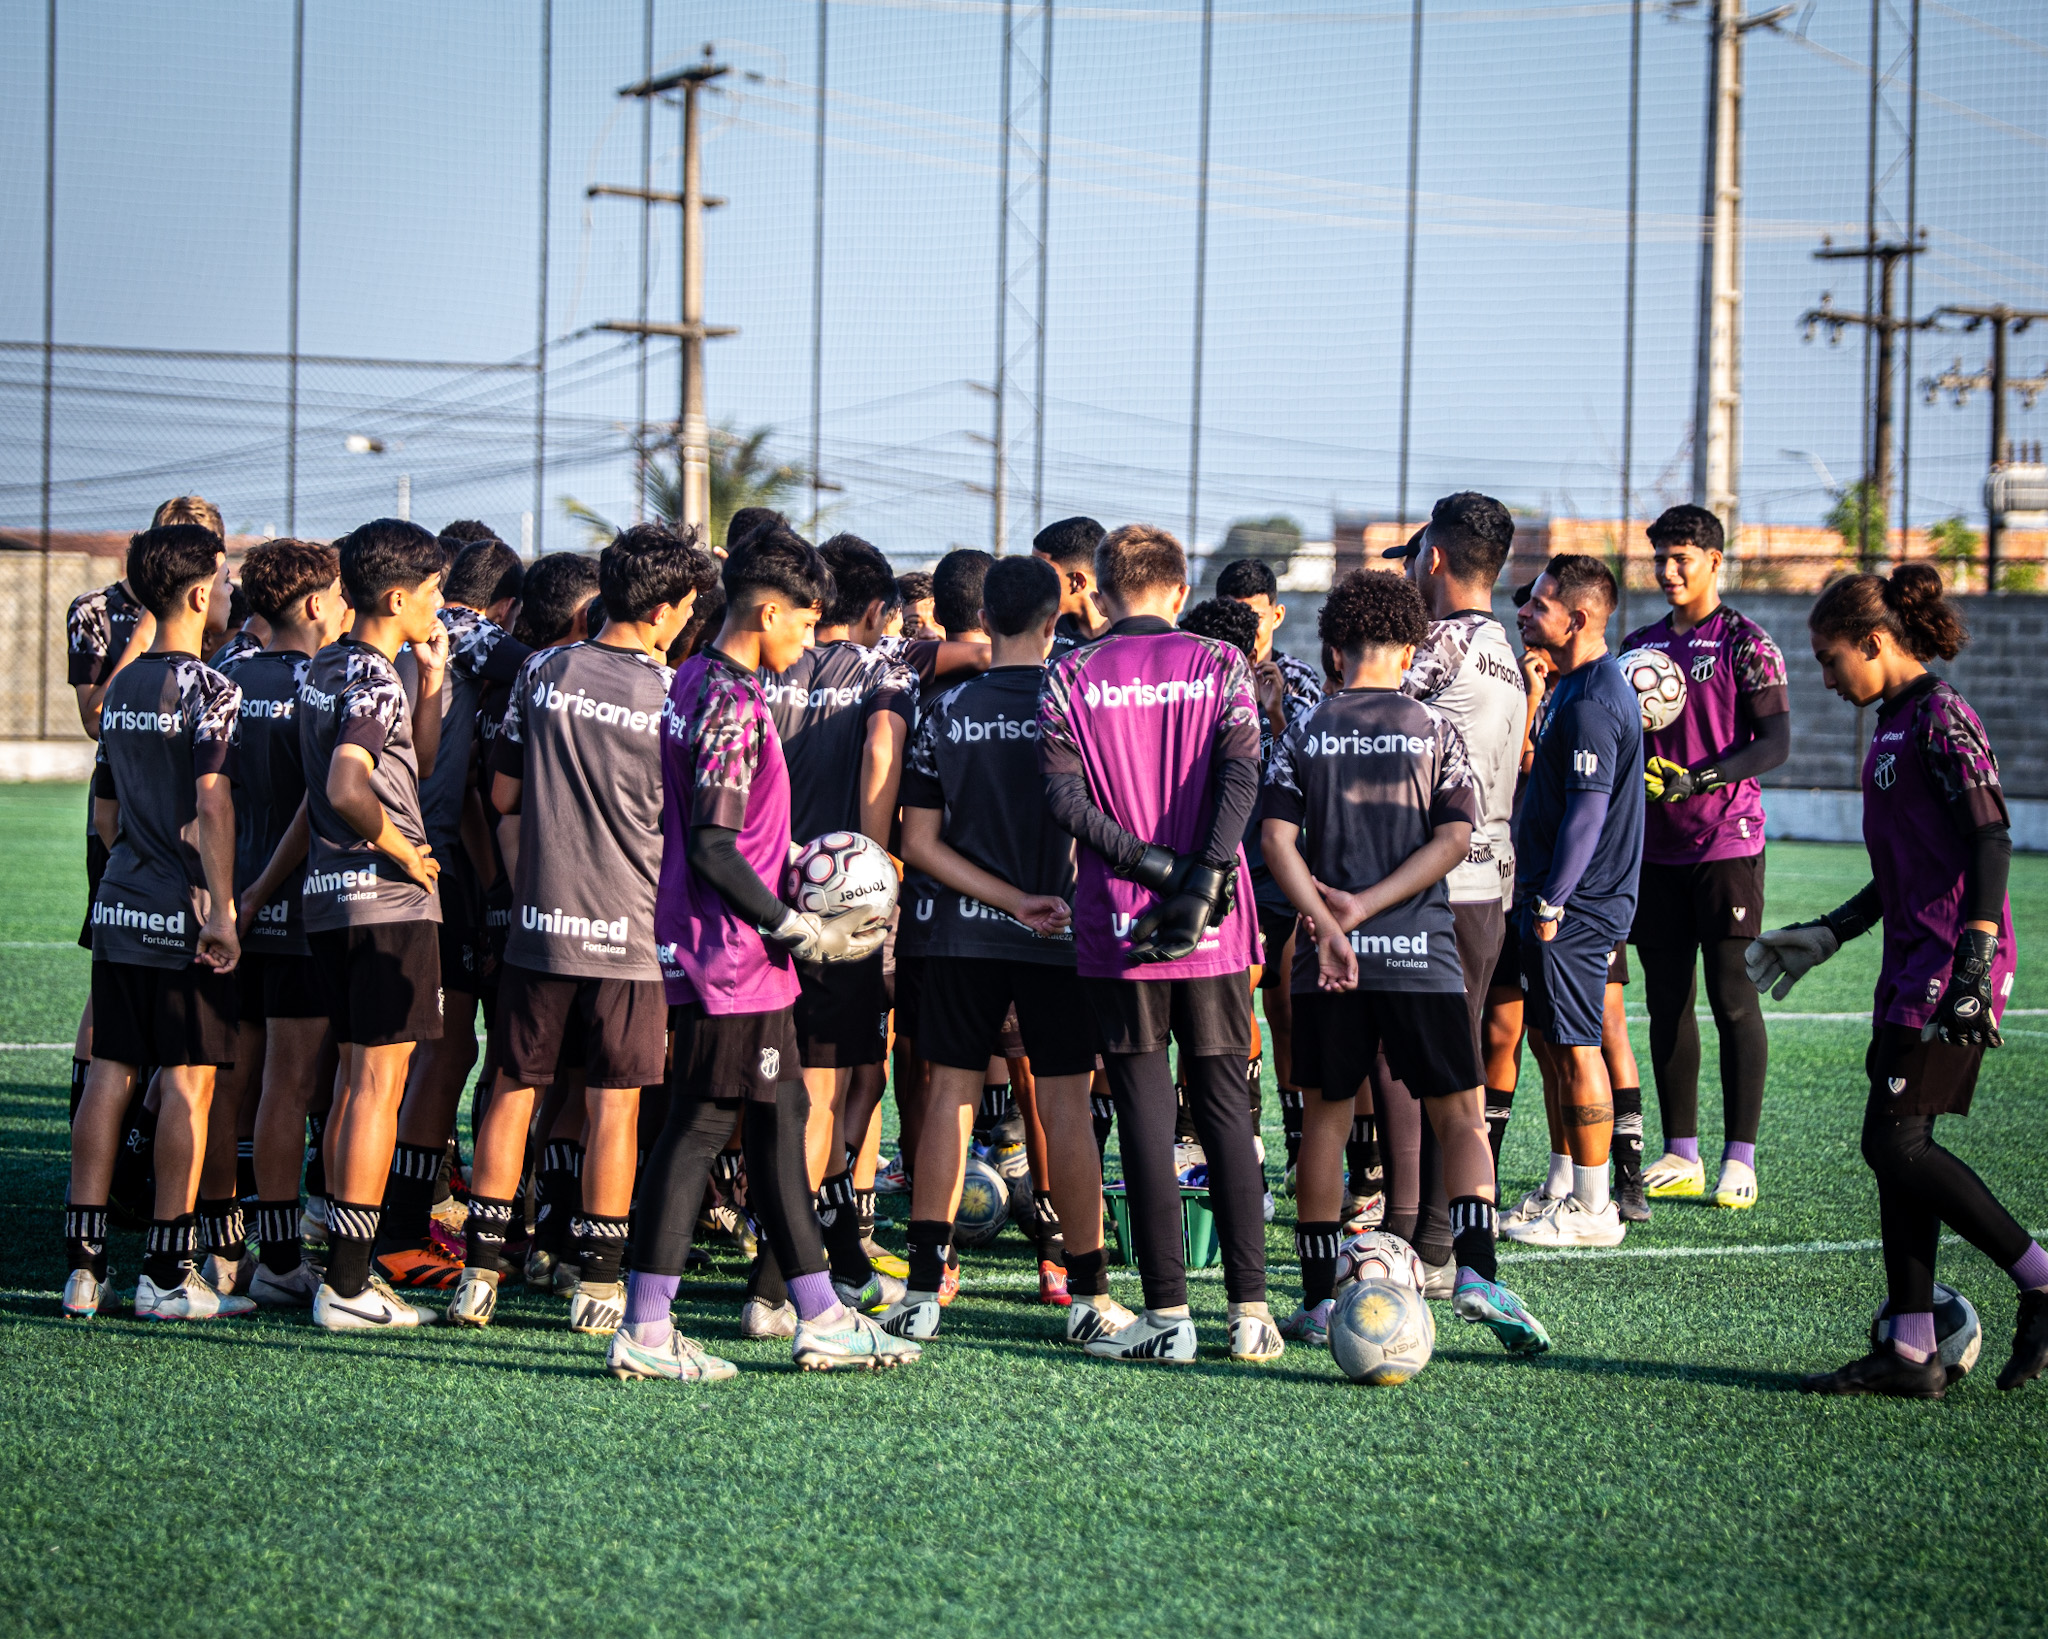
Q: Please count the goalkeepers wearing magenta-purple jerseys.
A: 4